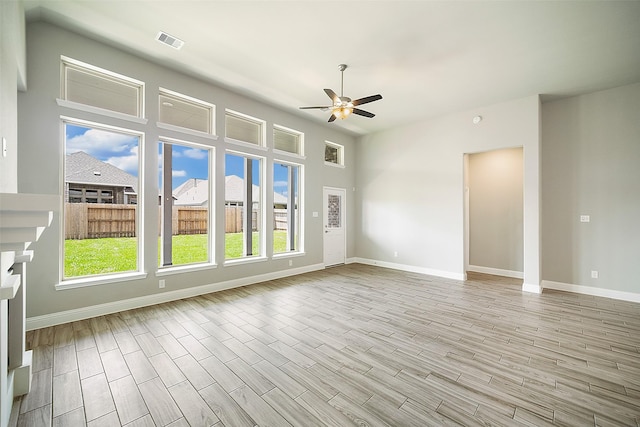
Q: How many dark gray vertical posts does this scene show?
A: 3